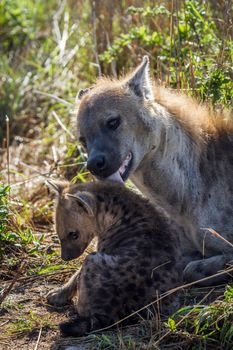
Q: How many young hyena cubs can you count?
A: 1